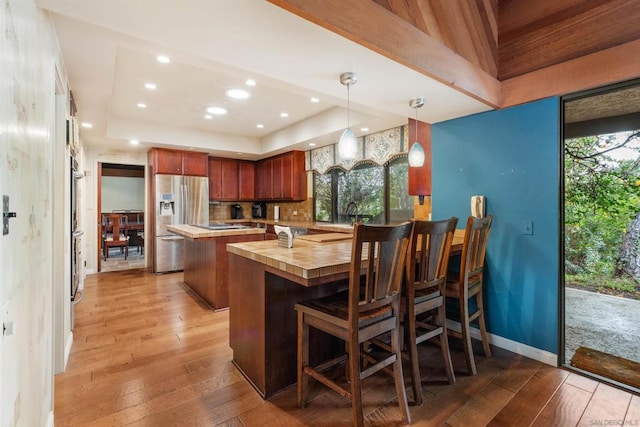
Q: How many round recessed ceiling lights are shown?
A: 14